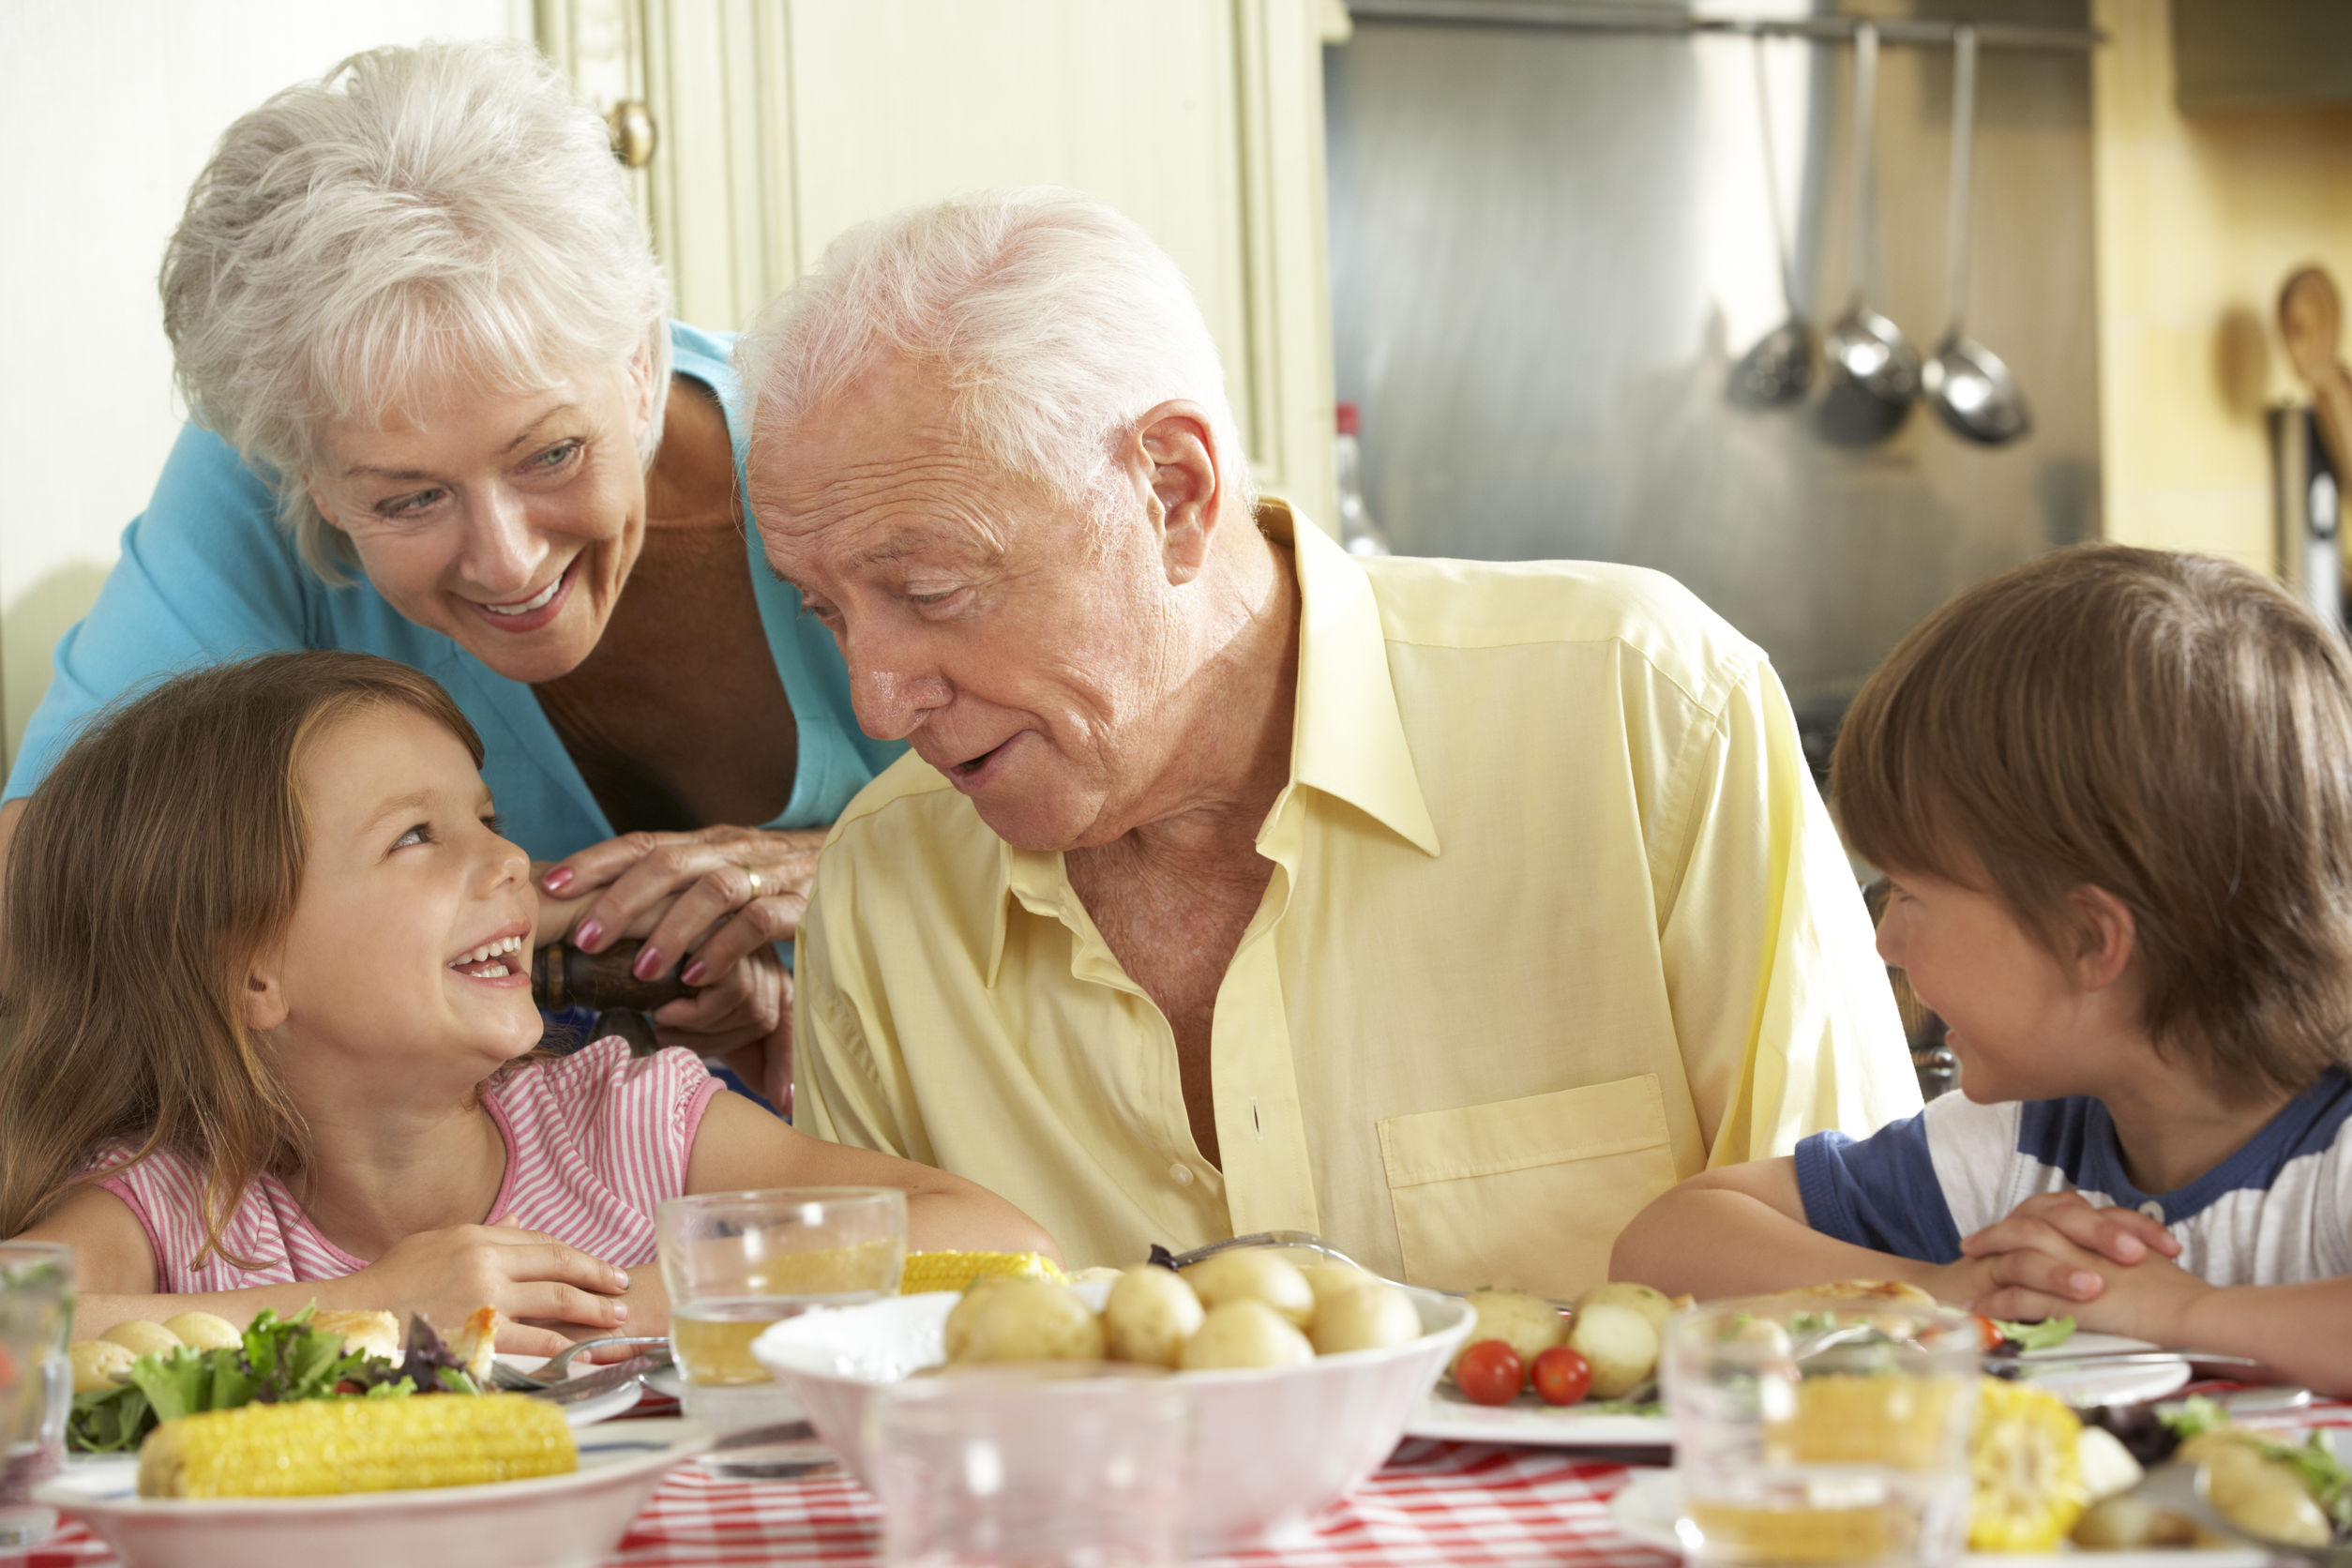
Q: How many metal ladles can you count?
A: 3